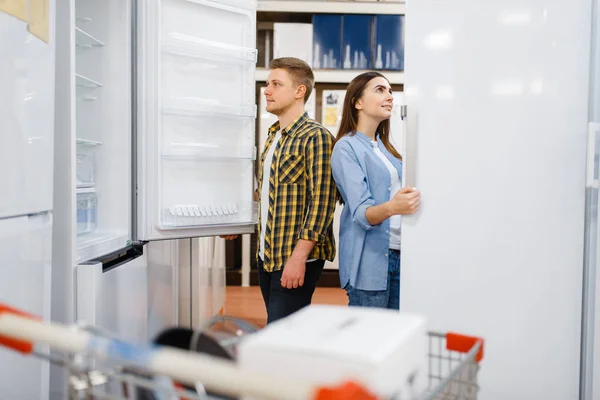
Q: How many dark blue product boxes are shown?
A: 3